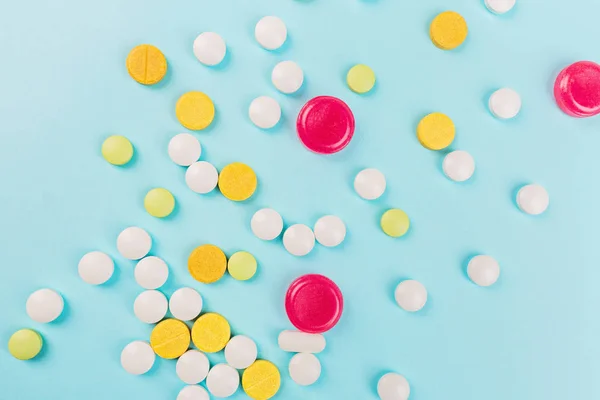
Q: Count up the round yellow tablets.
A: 9